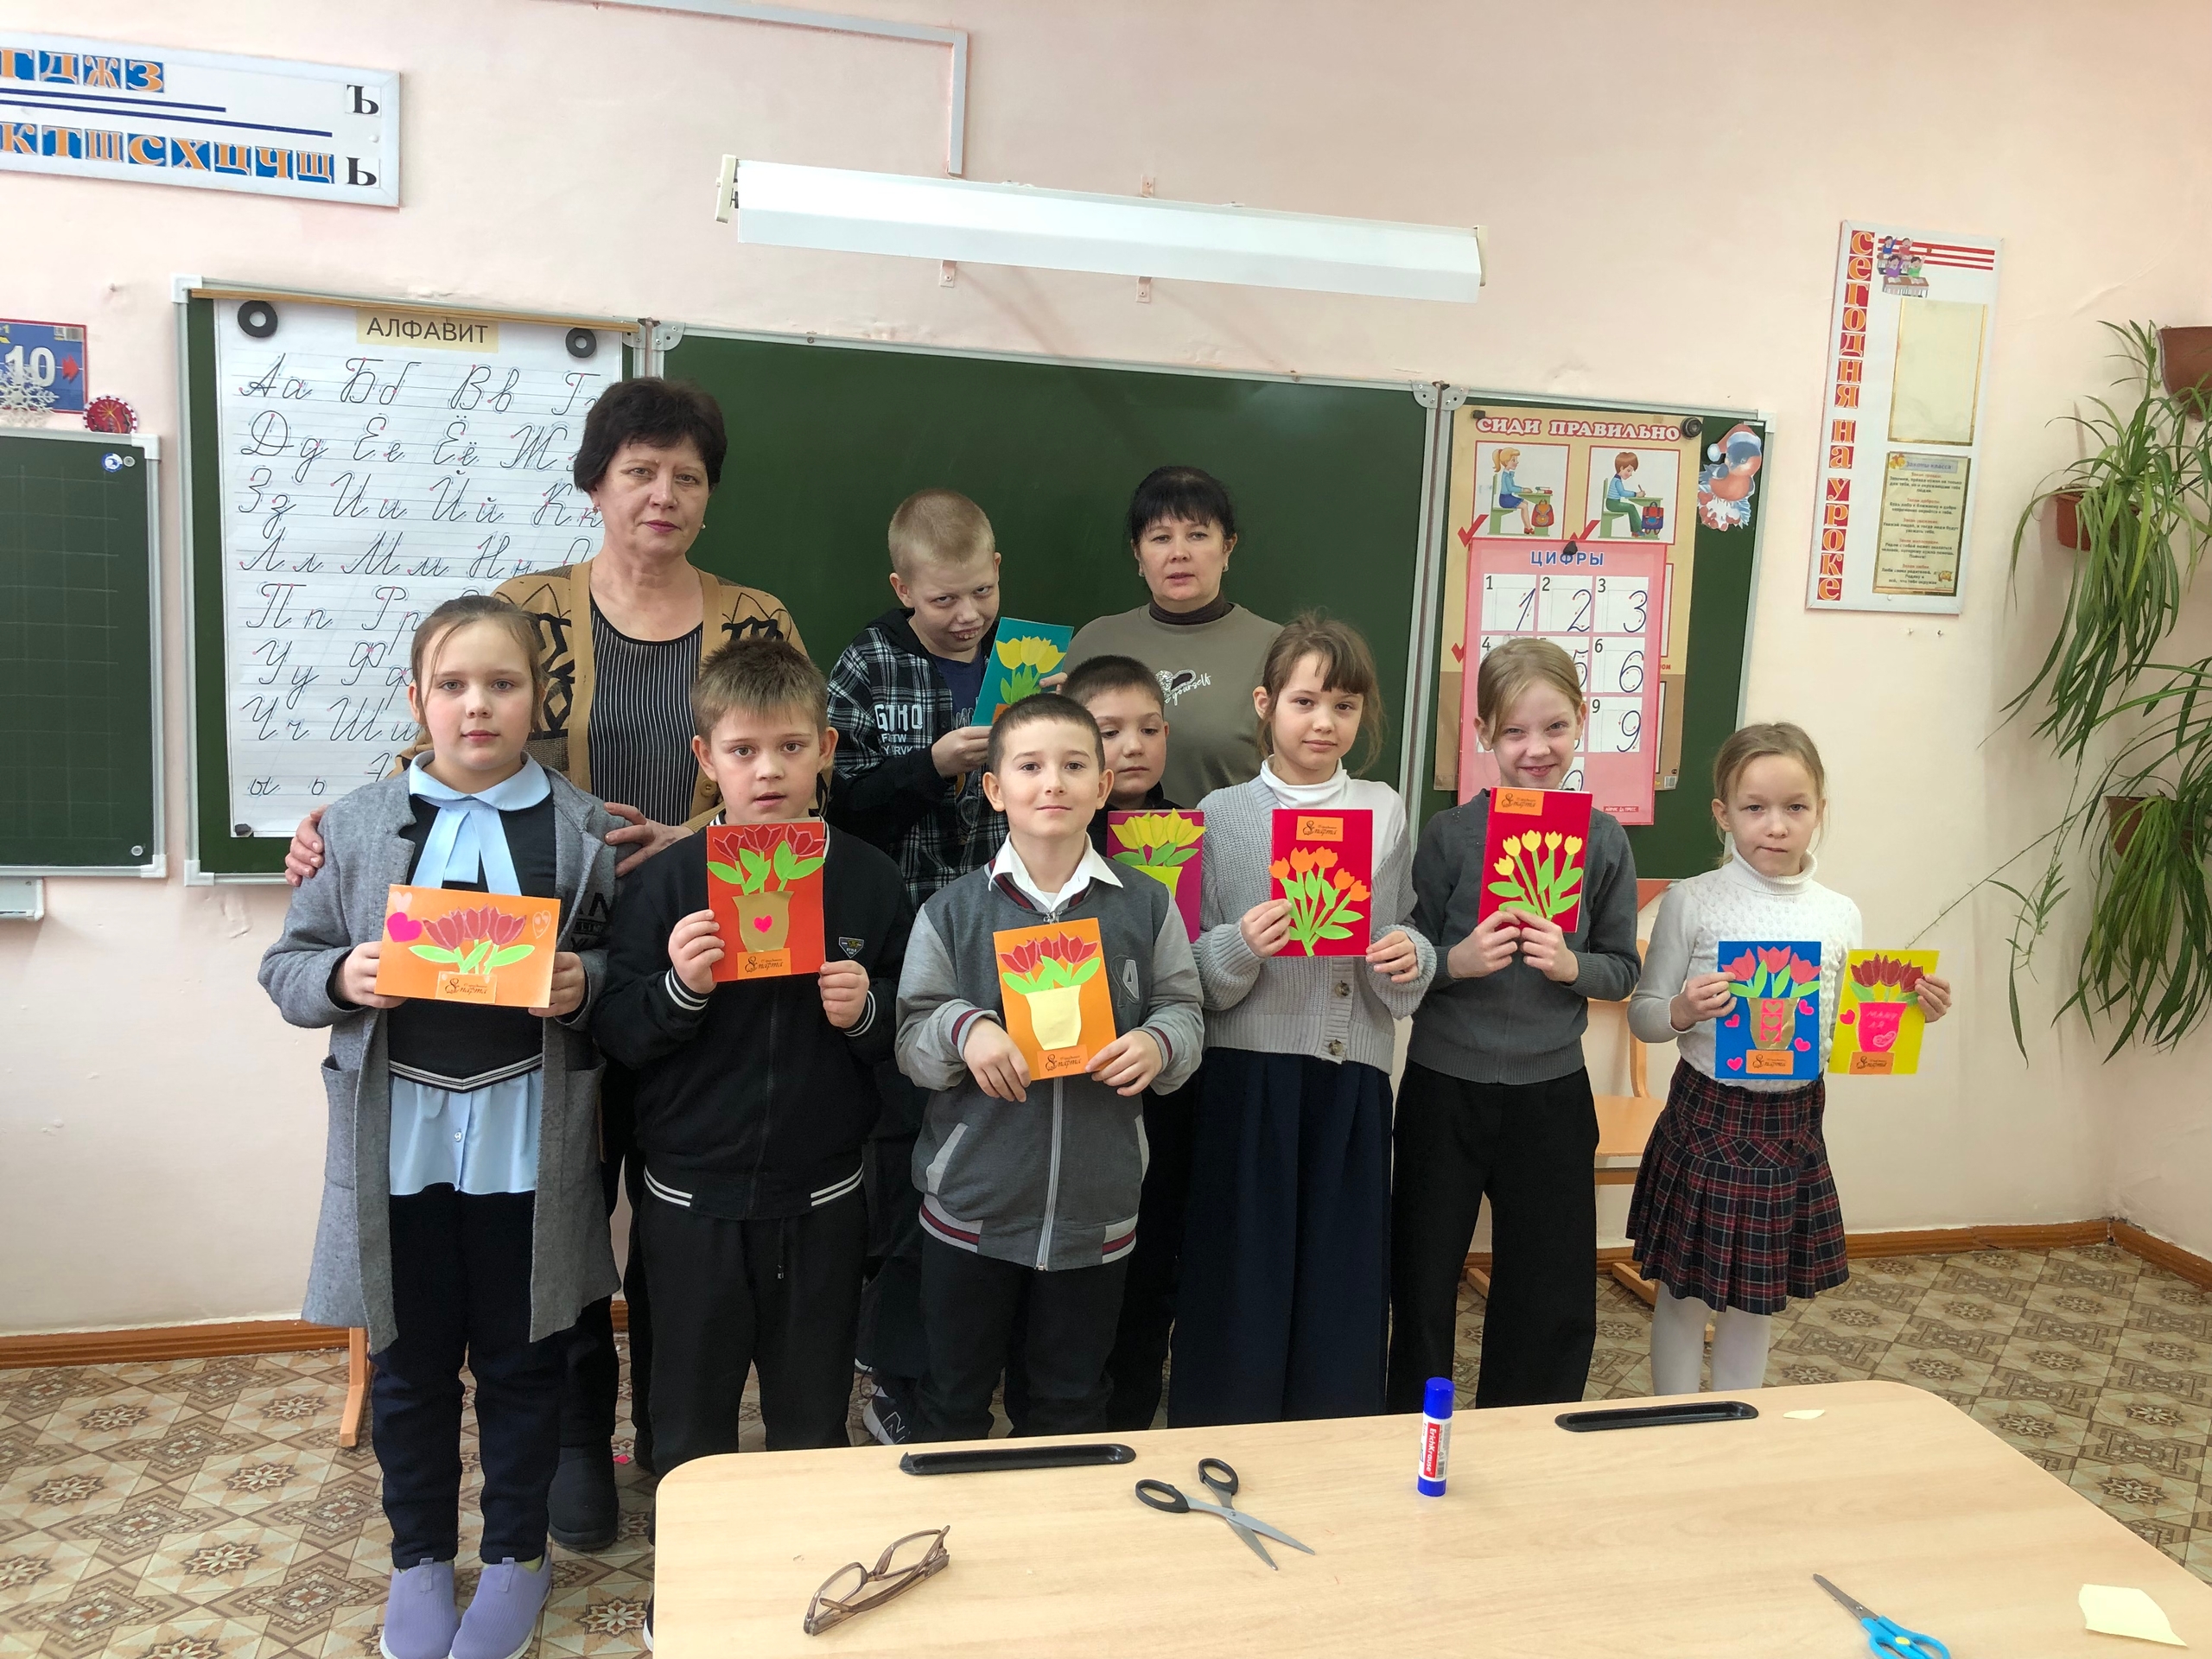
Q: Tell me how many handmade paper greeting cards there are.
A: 9